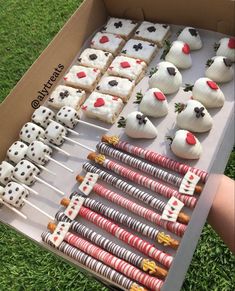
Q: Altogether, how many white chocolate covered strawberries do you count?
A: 10